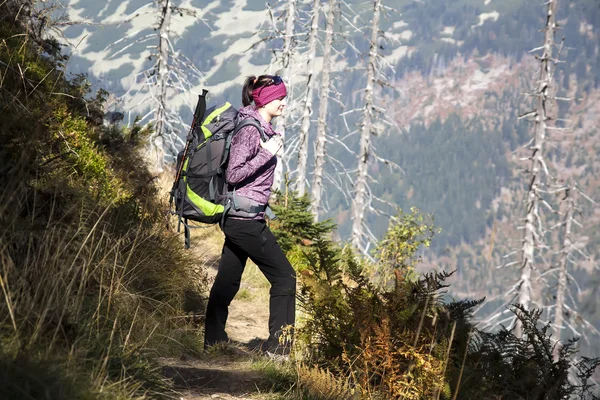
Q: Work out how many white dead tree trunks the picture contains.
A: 7